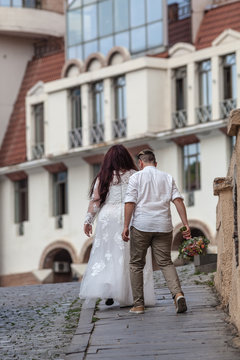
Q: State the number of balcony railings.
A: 7